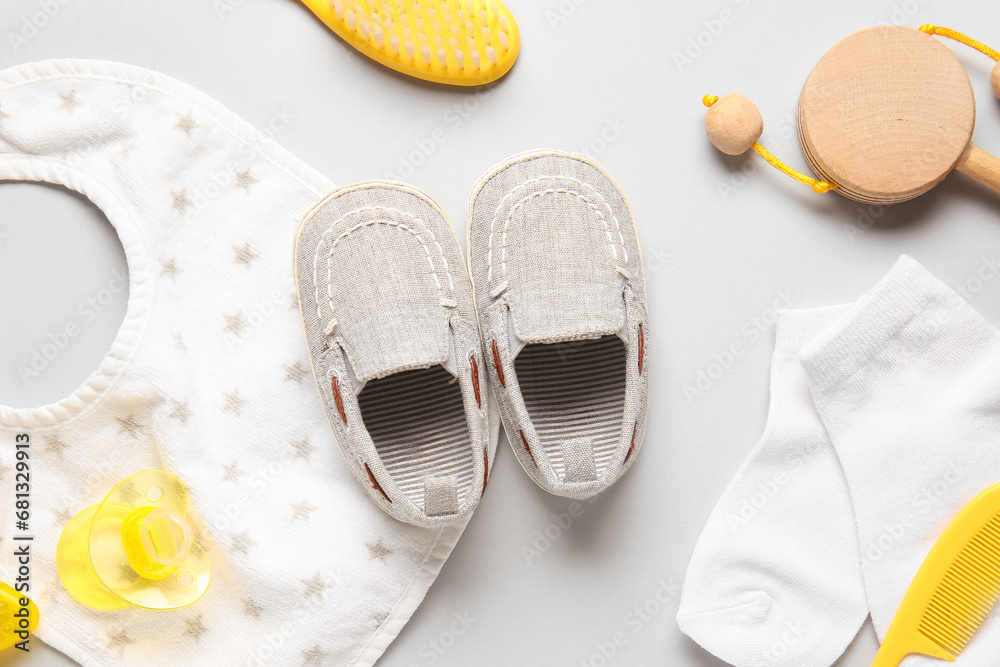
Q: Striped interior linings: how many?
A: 2